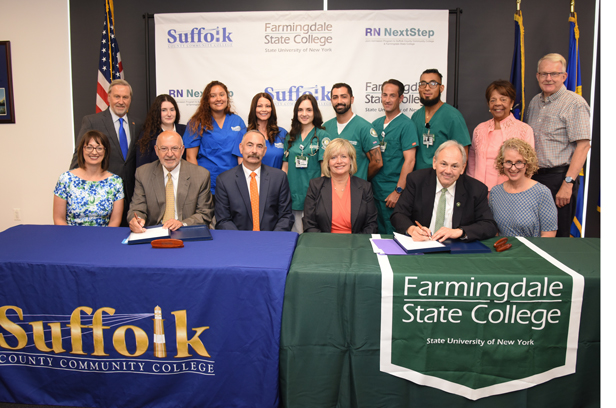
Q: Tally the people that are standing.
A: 10